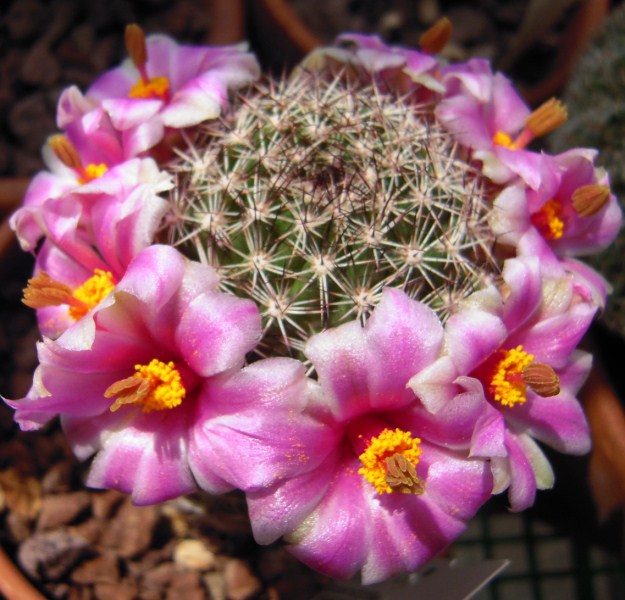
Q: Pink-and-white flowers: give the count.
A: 9